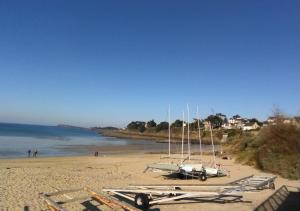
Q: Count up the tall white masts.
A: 5